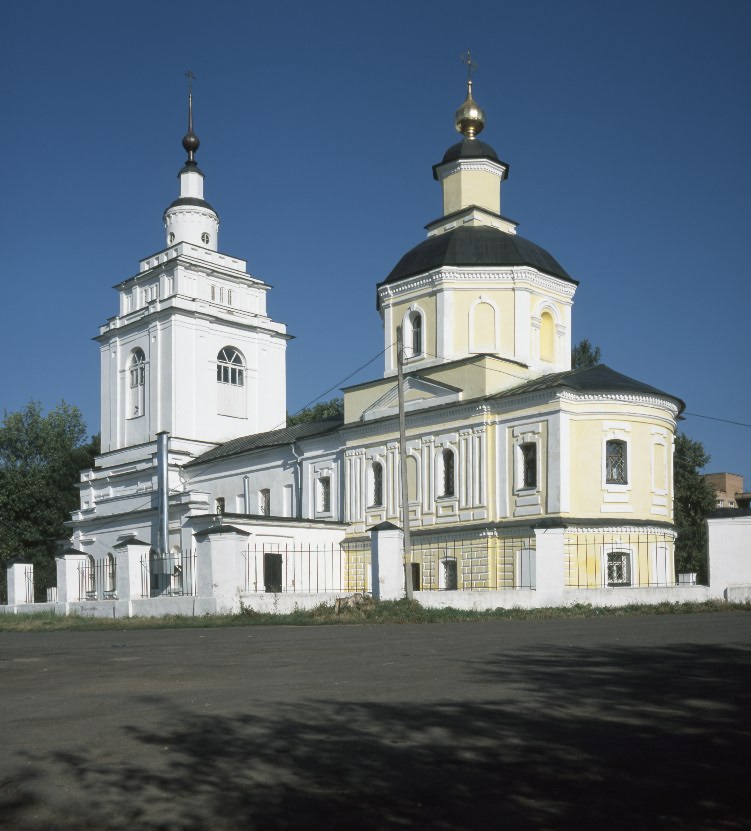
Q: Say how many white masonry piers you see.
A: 7